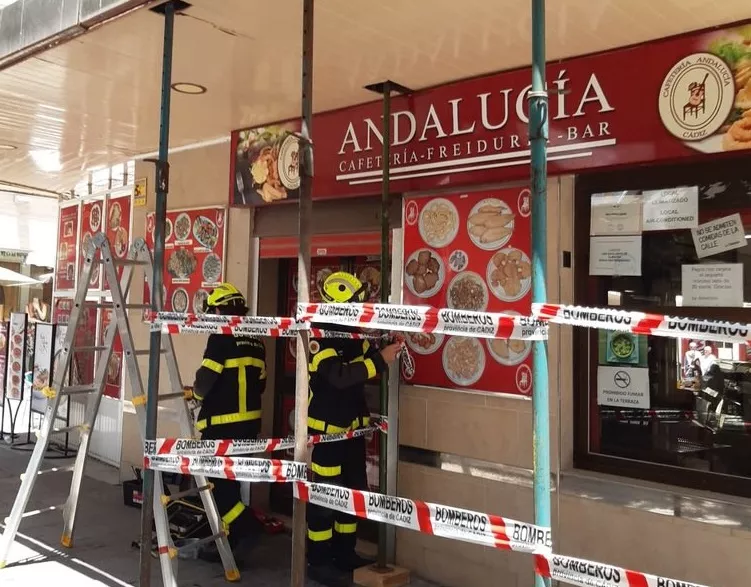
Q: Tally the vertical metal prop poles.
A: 4